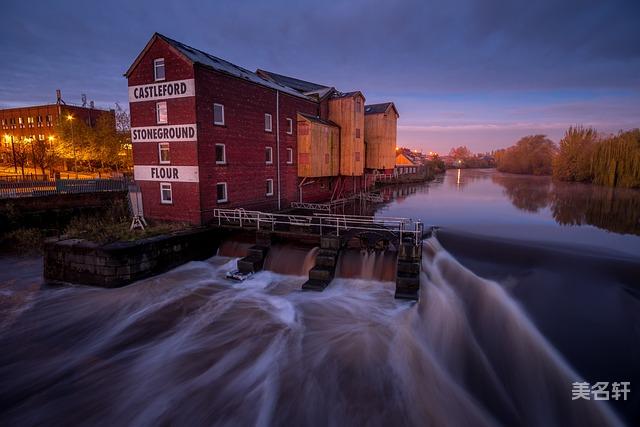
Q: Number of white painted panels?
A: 3